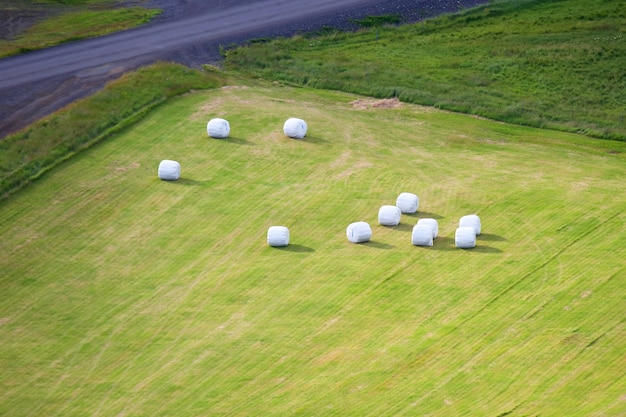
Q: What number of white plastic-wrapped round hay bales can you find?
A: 11